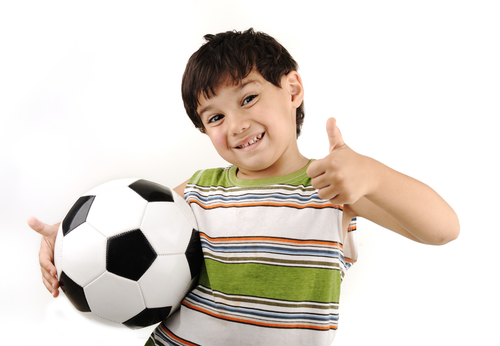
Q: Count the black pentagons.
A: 6